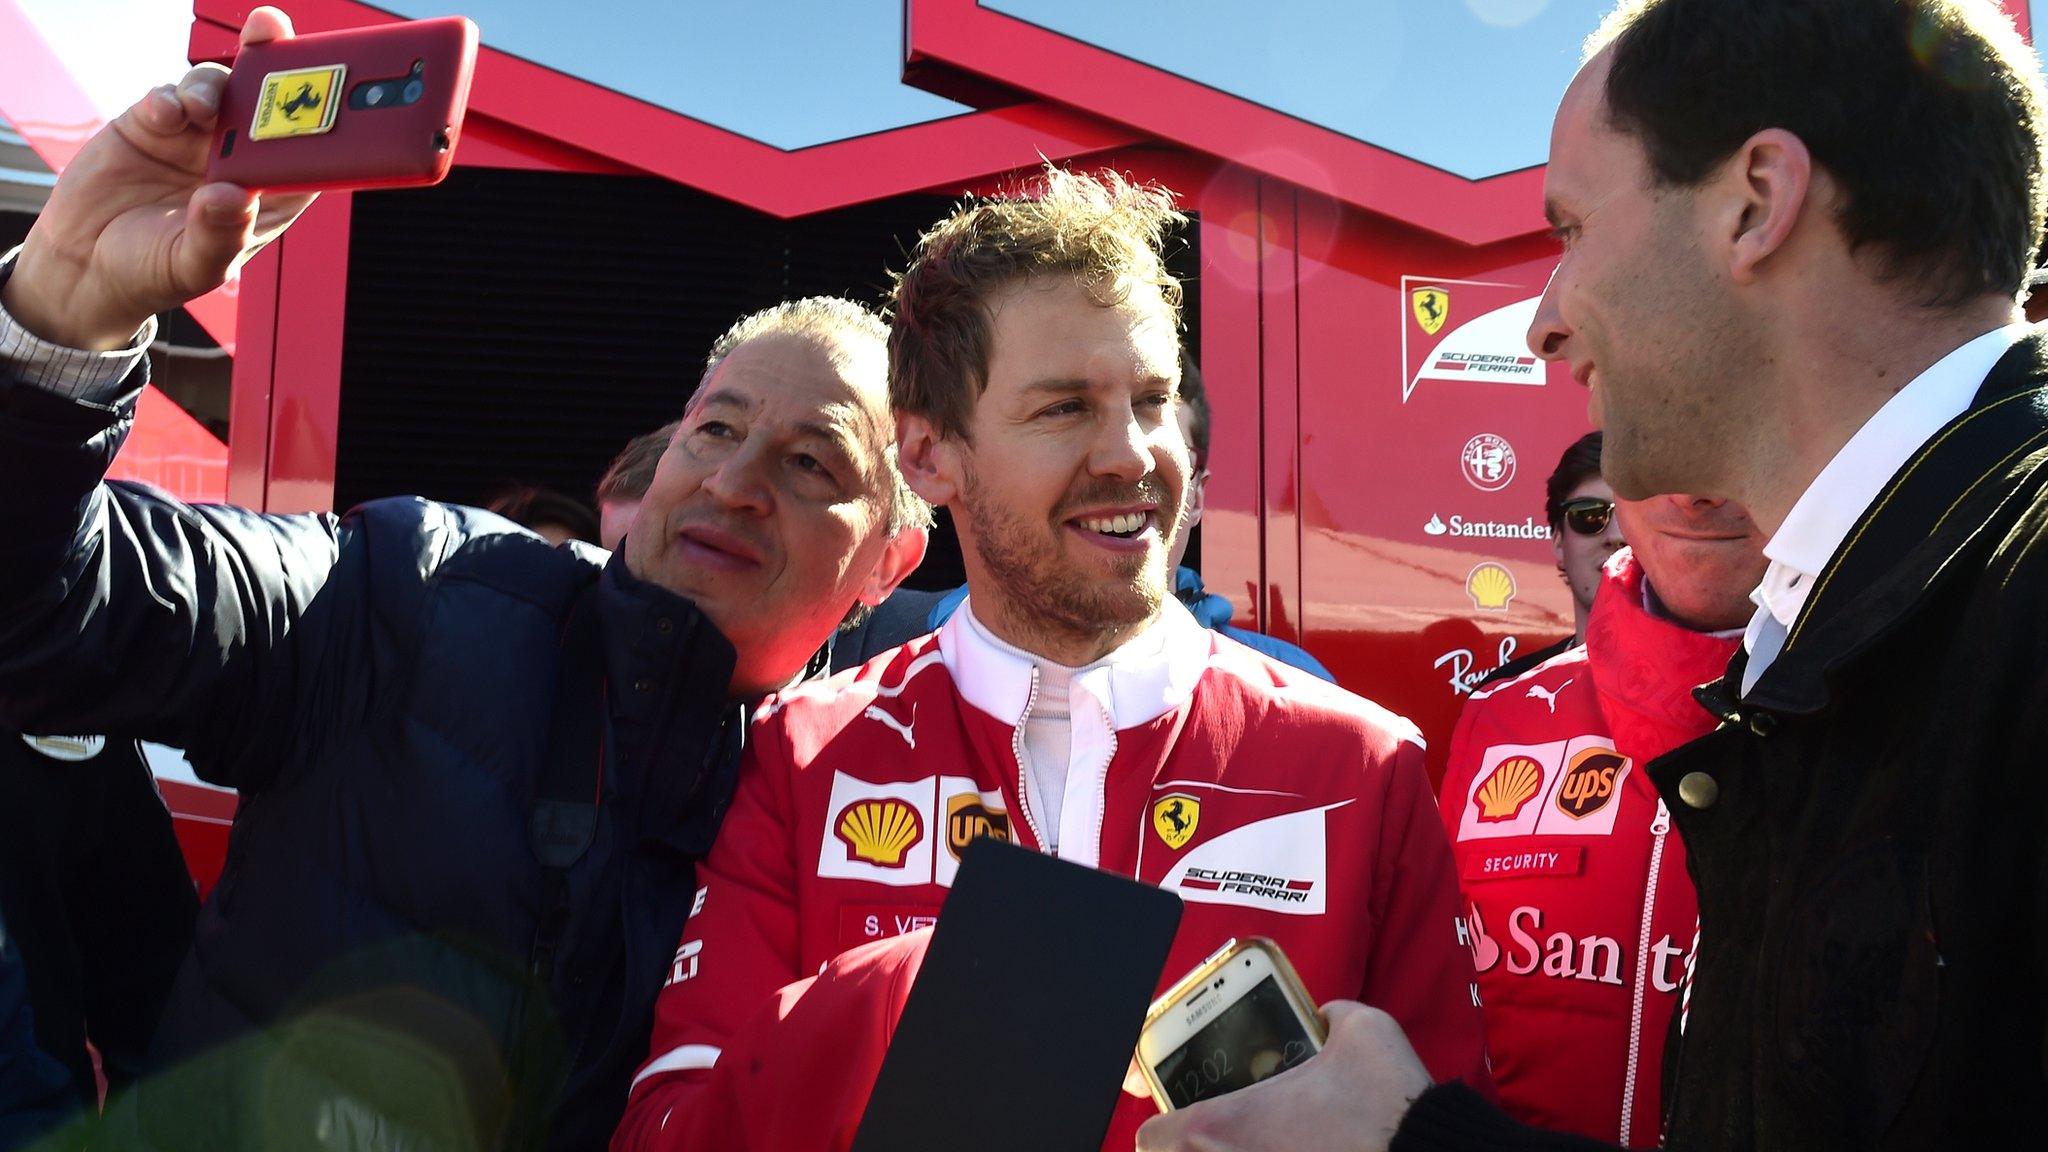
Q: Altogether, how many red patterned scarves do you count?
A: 1